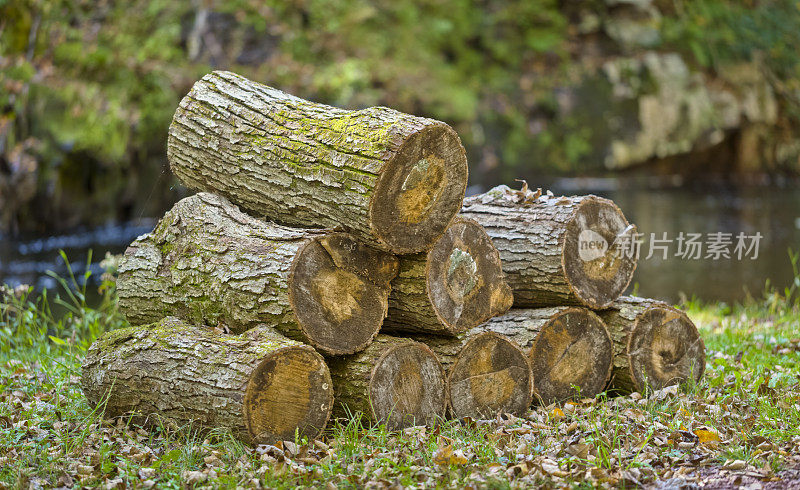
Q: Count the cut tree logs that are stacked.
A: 9